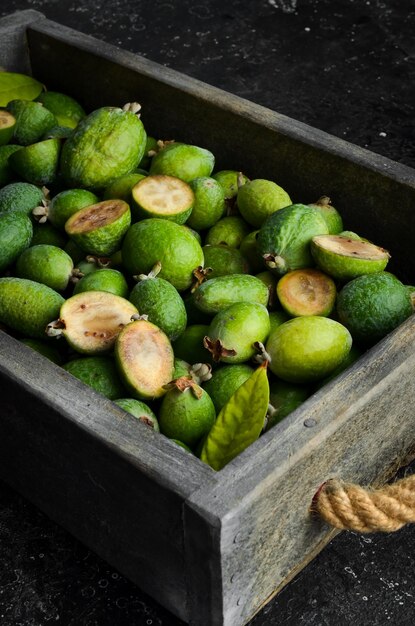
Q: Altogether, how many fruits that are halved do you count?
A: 7